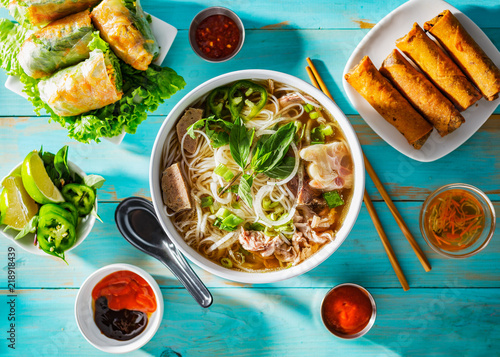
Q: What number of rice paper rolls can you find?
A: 4